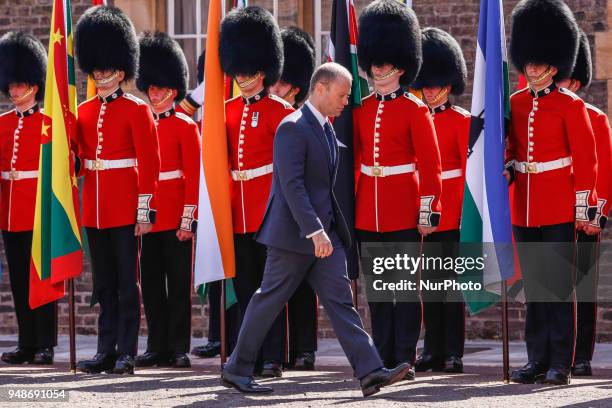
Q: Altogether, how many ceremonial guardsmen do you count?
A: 9